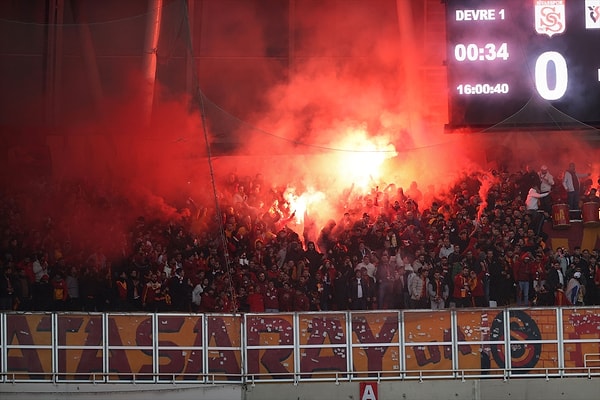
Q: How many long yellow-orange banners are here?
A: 1